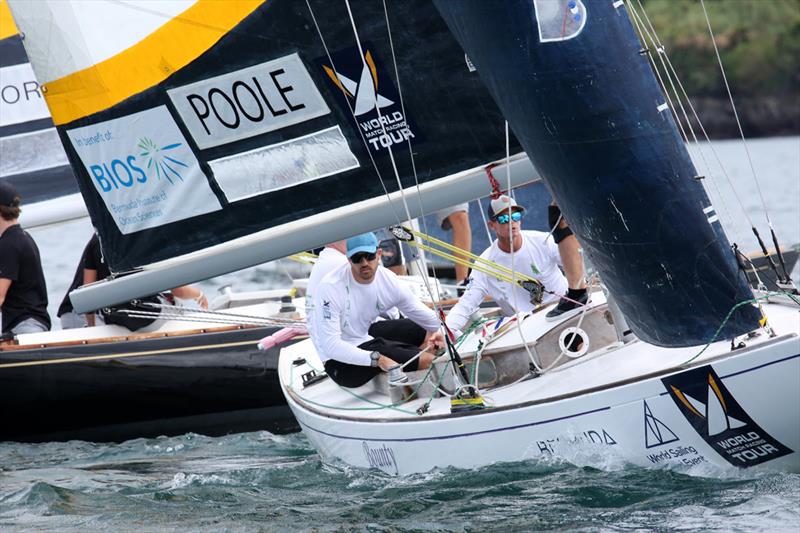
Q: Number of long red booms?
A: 0